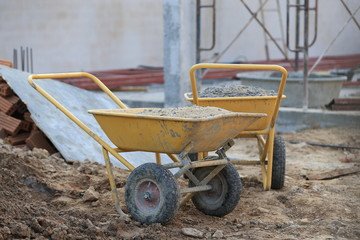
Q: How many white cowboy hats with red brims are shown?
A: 0